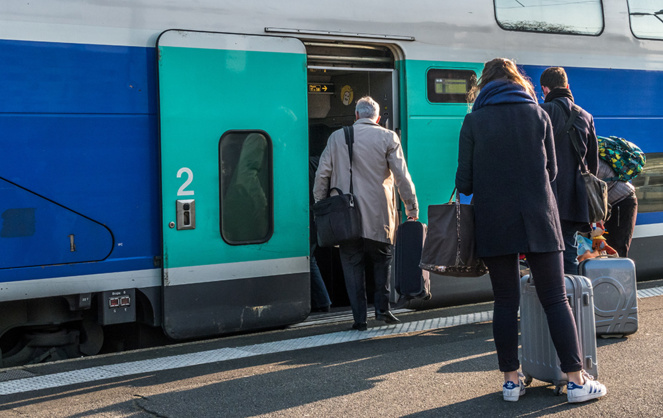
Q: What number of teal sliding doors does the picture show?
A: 1